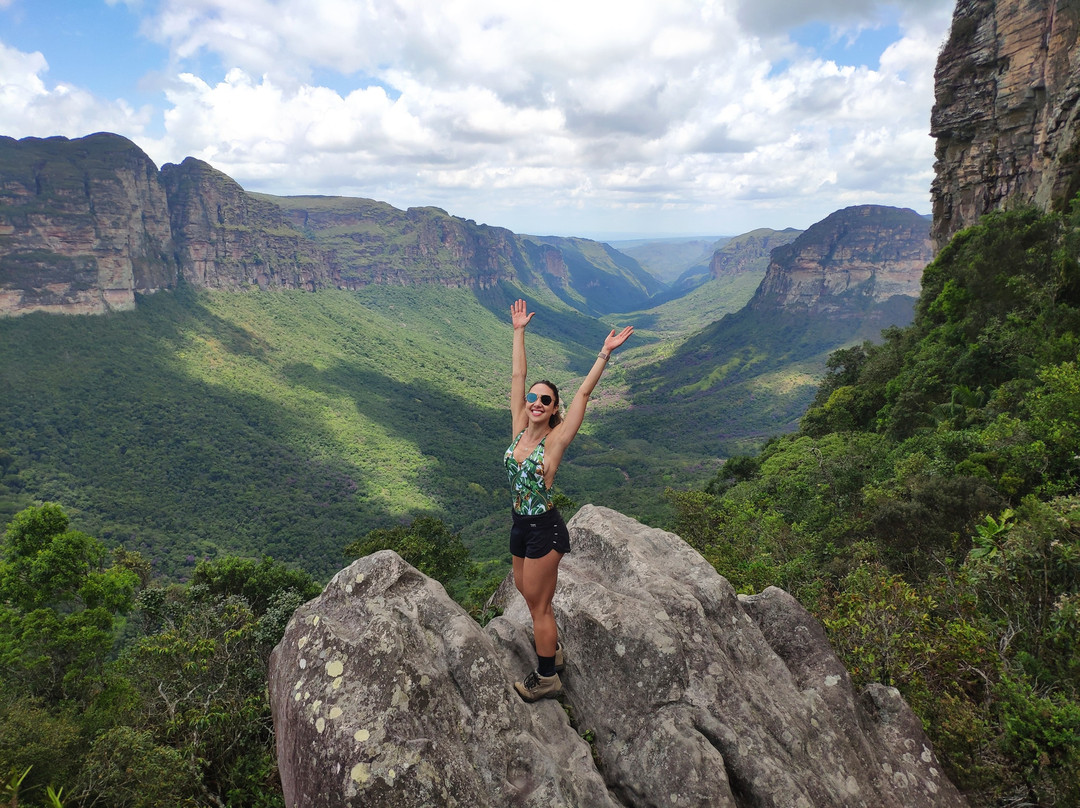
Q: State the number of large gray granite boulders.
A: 2